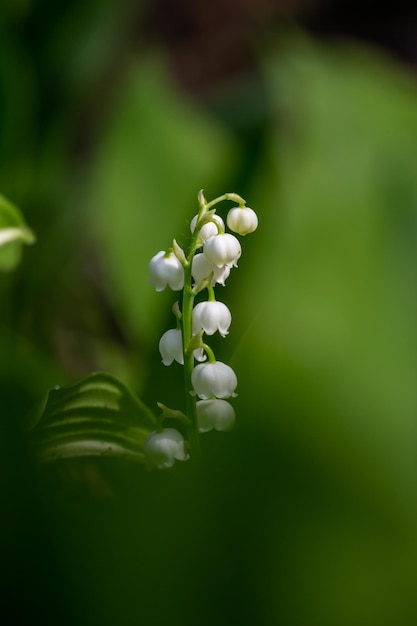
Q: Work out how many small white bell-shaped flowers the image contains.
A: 10